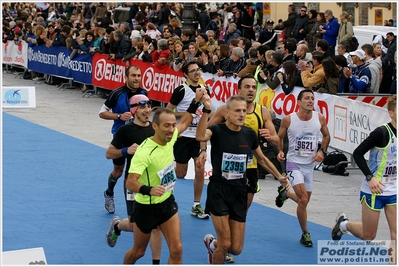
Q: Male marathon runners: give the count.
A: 8